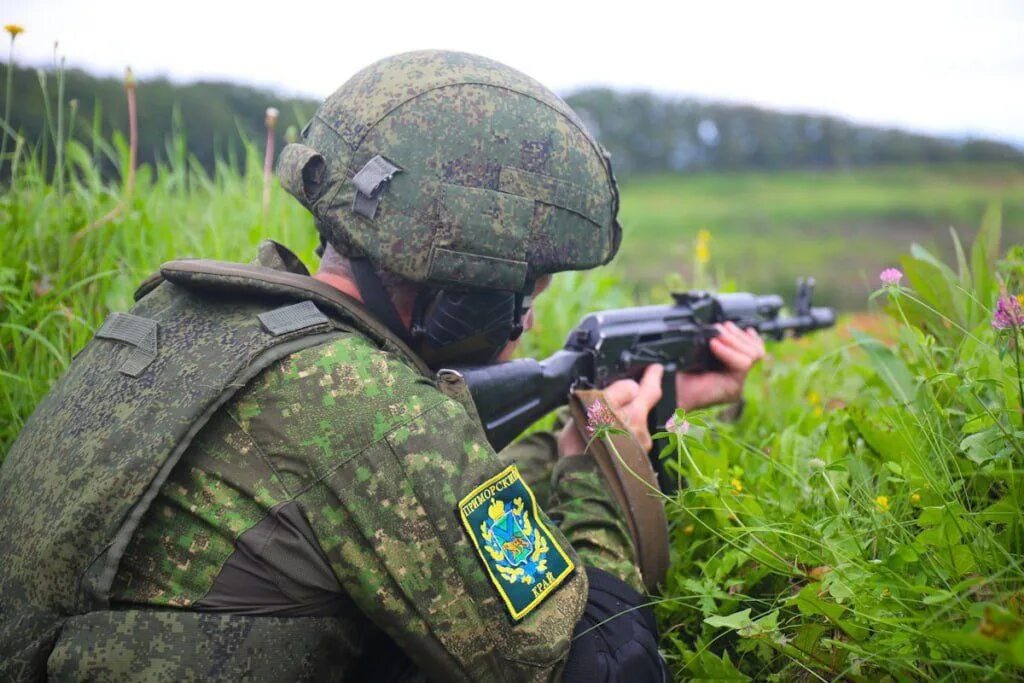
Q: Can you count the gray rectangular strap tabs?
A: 3